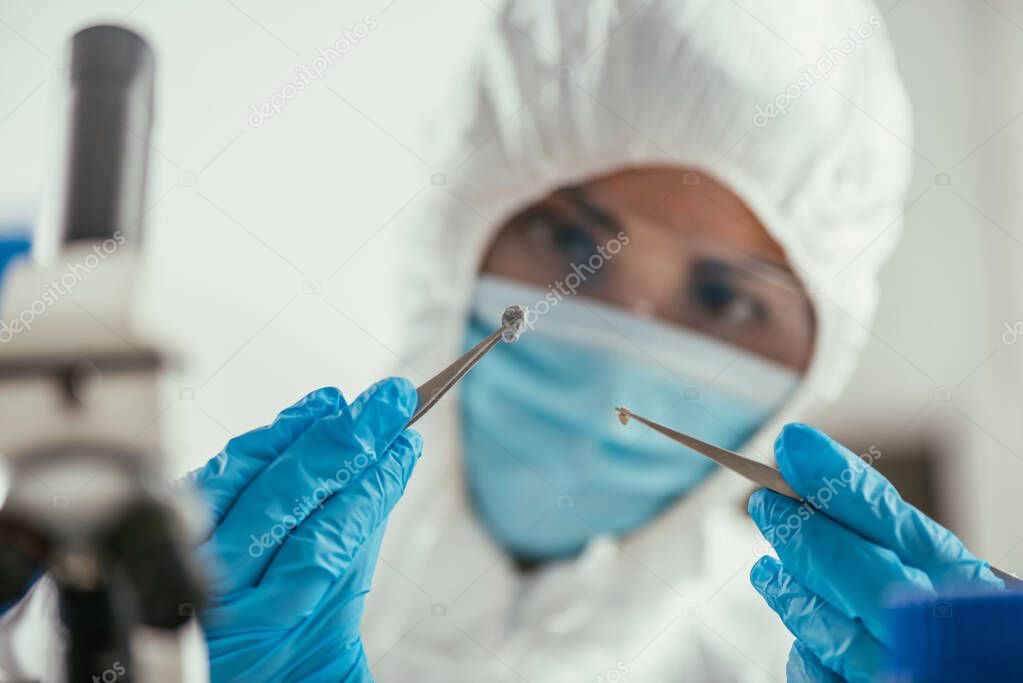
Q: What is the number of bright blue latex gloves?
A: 2